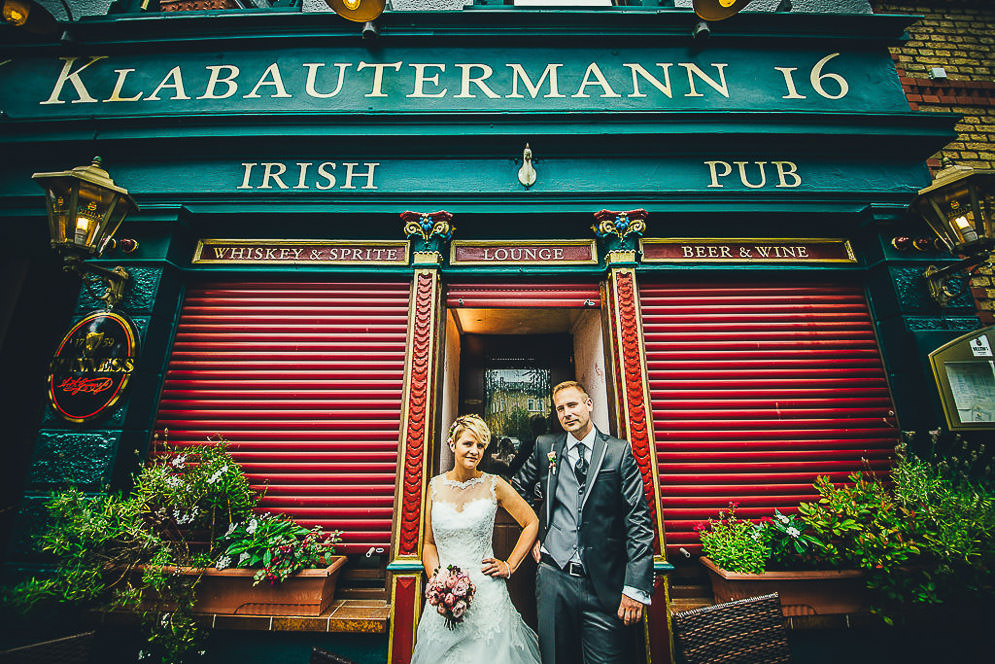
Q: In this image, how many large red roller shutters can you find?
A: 2